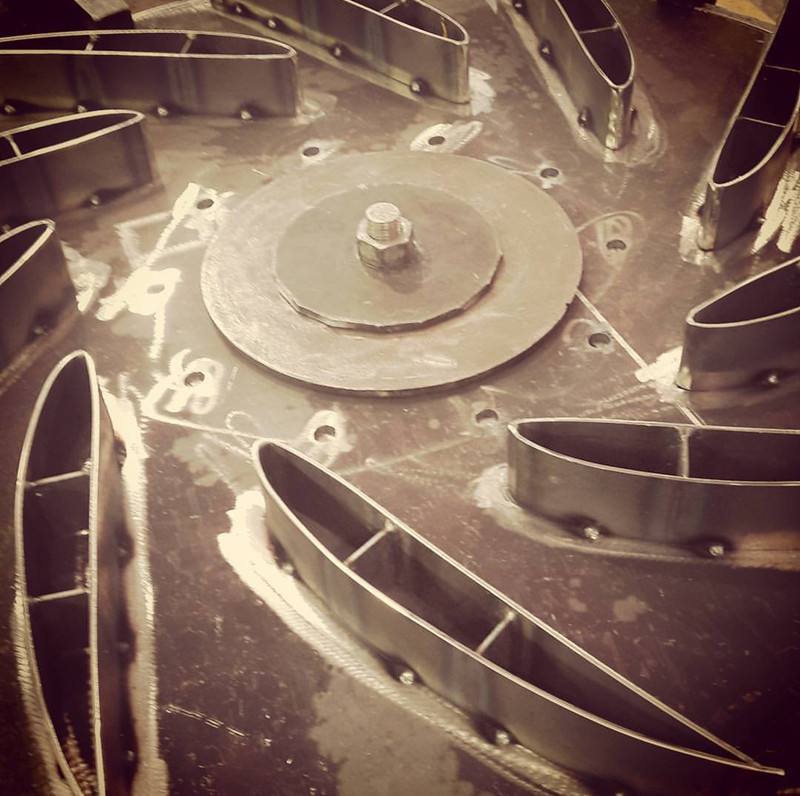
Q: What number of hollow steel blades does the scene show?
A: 10